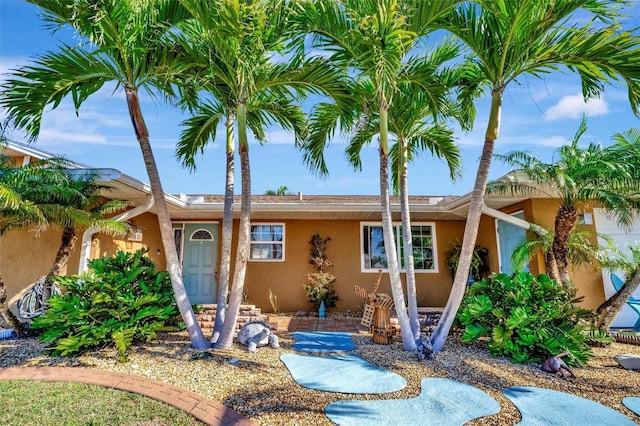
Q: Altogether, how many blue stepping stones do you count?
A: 5